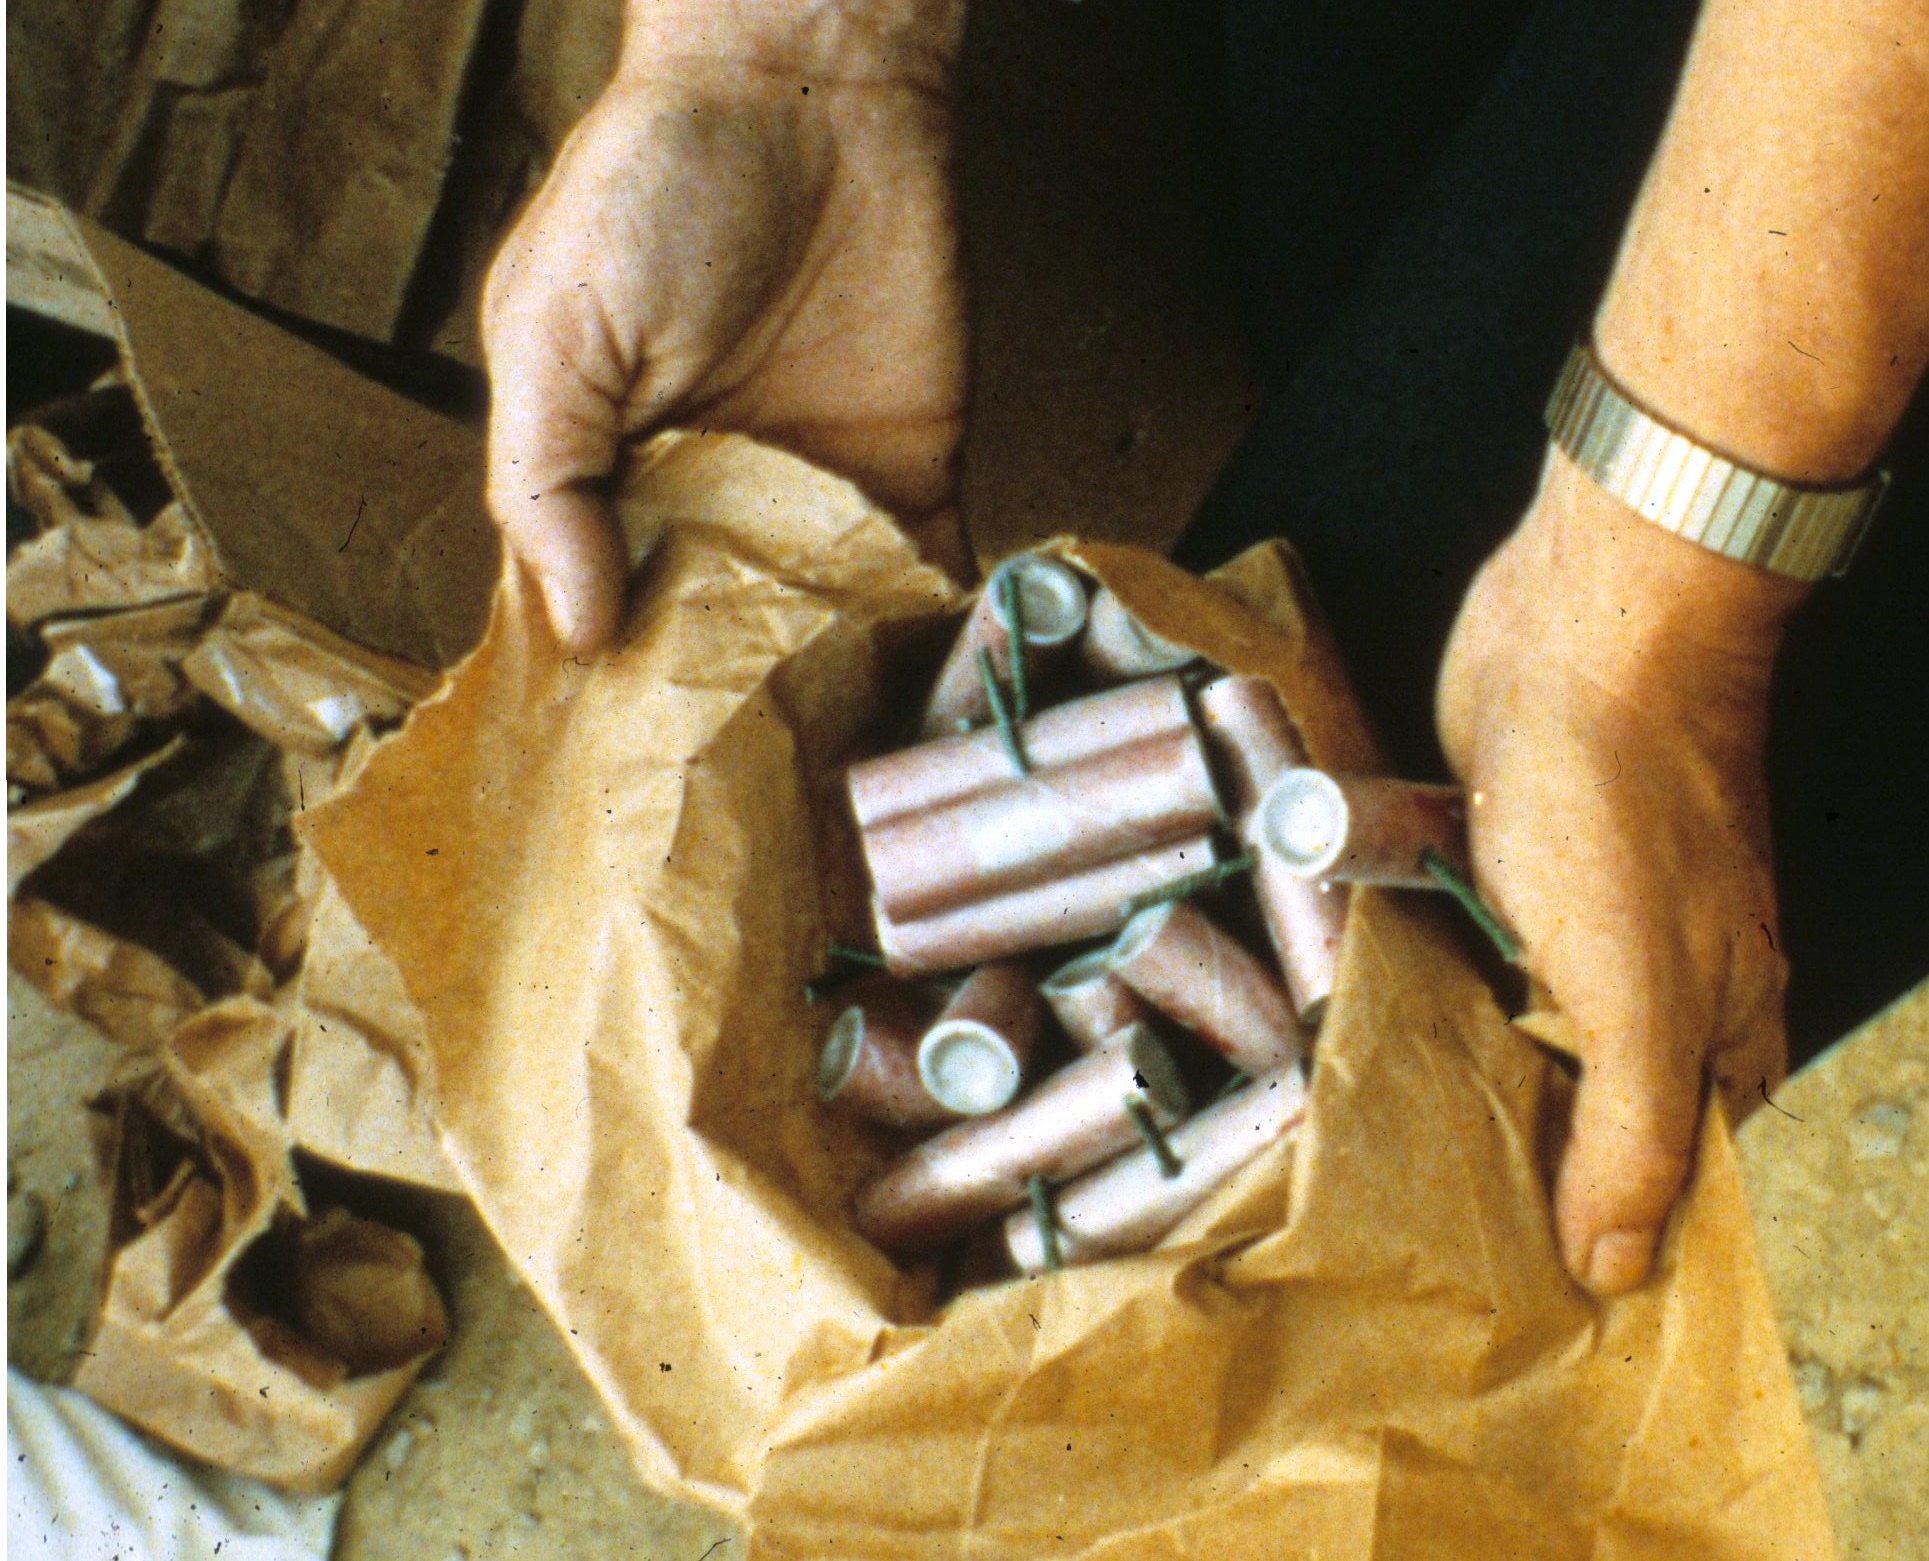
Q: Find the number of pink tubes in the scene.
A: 13